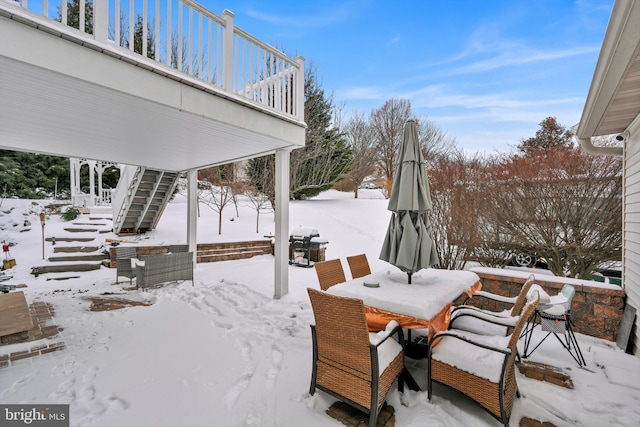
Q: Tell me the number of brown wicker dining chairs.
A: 5